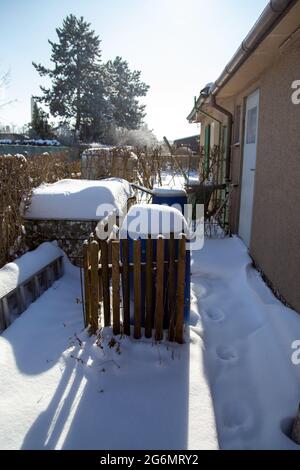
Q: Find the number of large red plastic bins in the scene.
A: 0